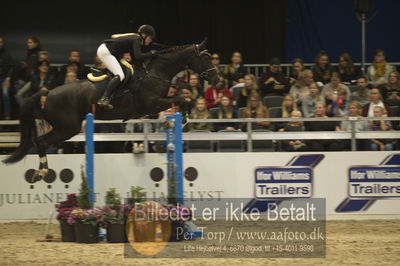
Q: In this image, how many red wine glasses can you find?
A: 0